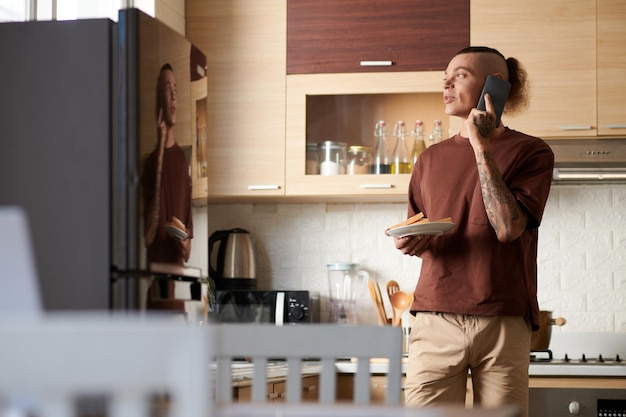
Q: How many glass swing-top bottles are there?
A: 4